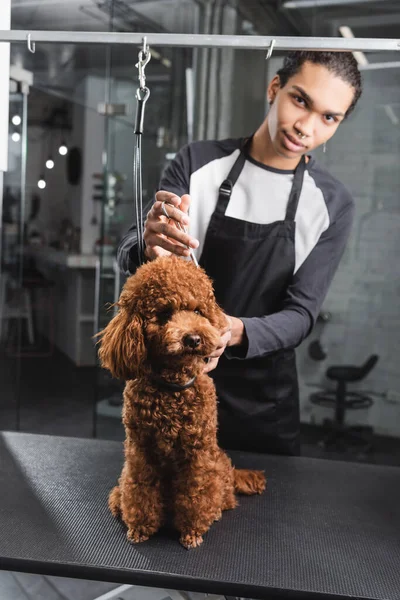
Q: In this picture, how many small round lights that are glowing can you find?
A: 5